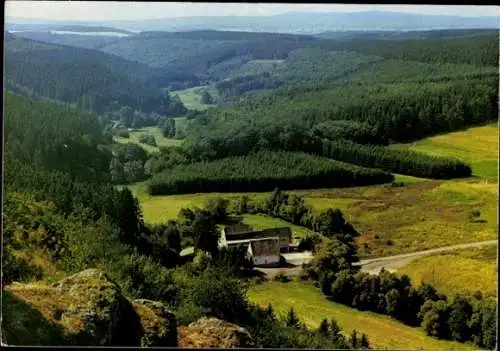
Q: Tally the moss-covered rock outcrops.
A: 3